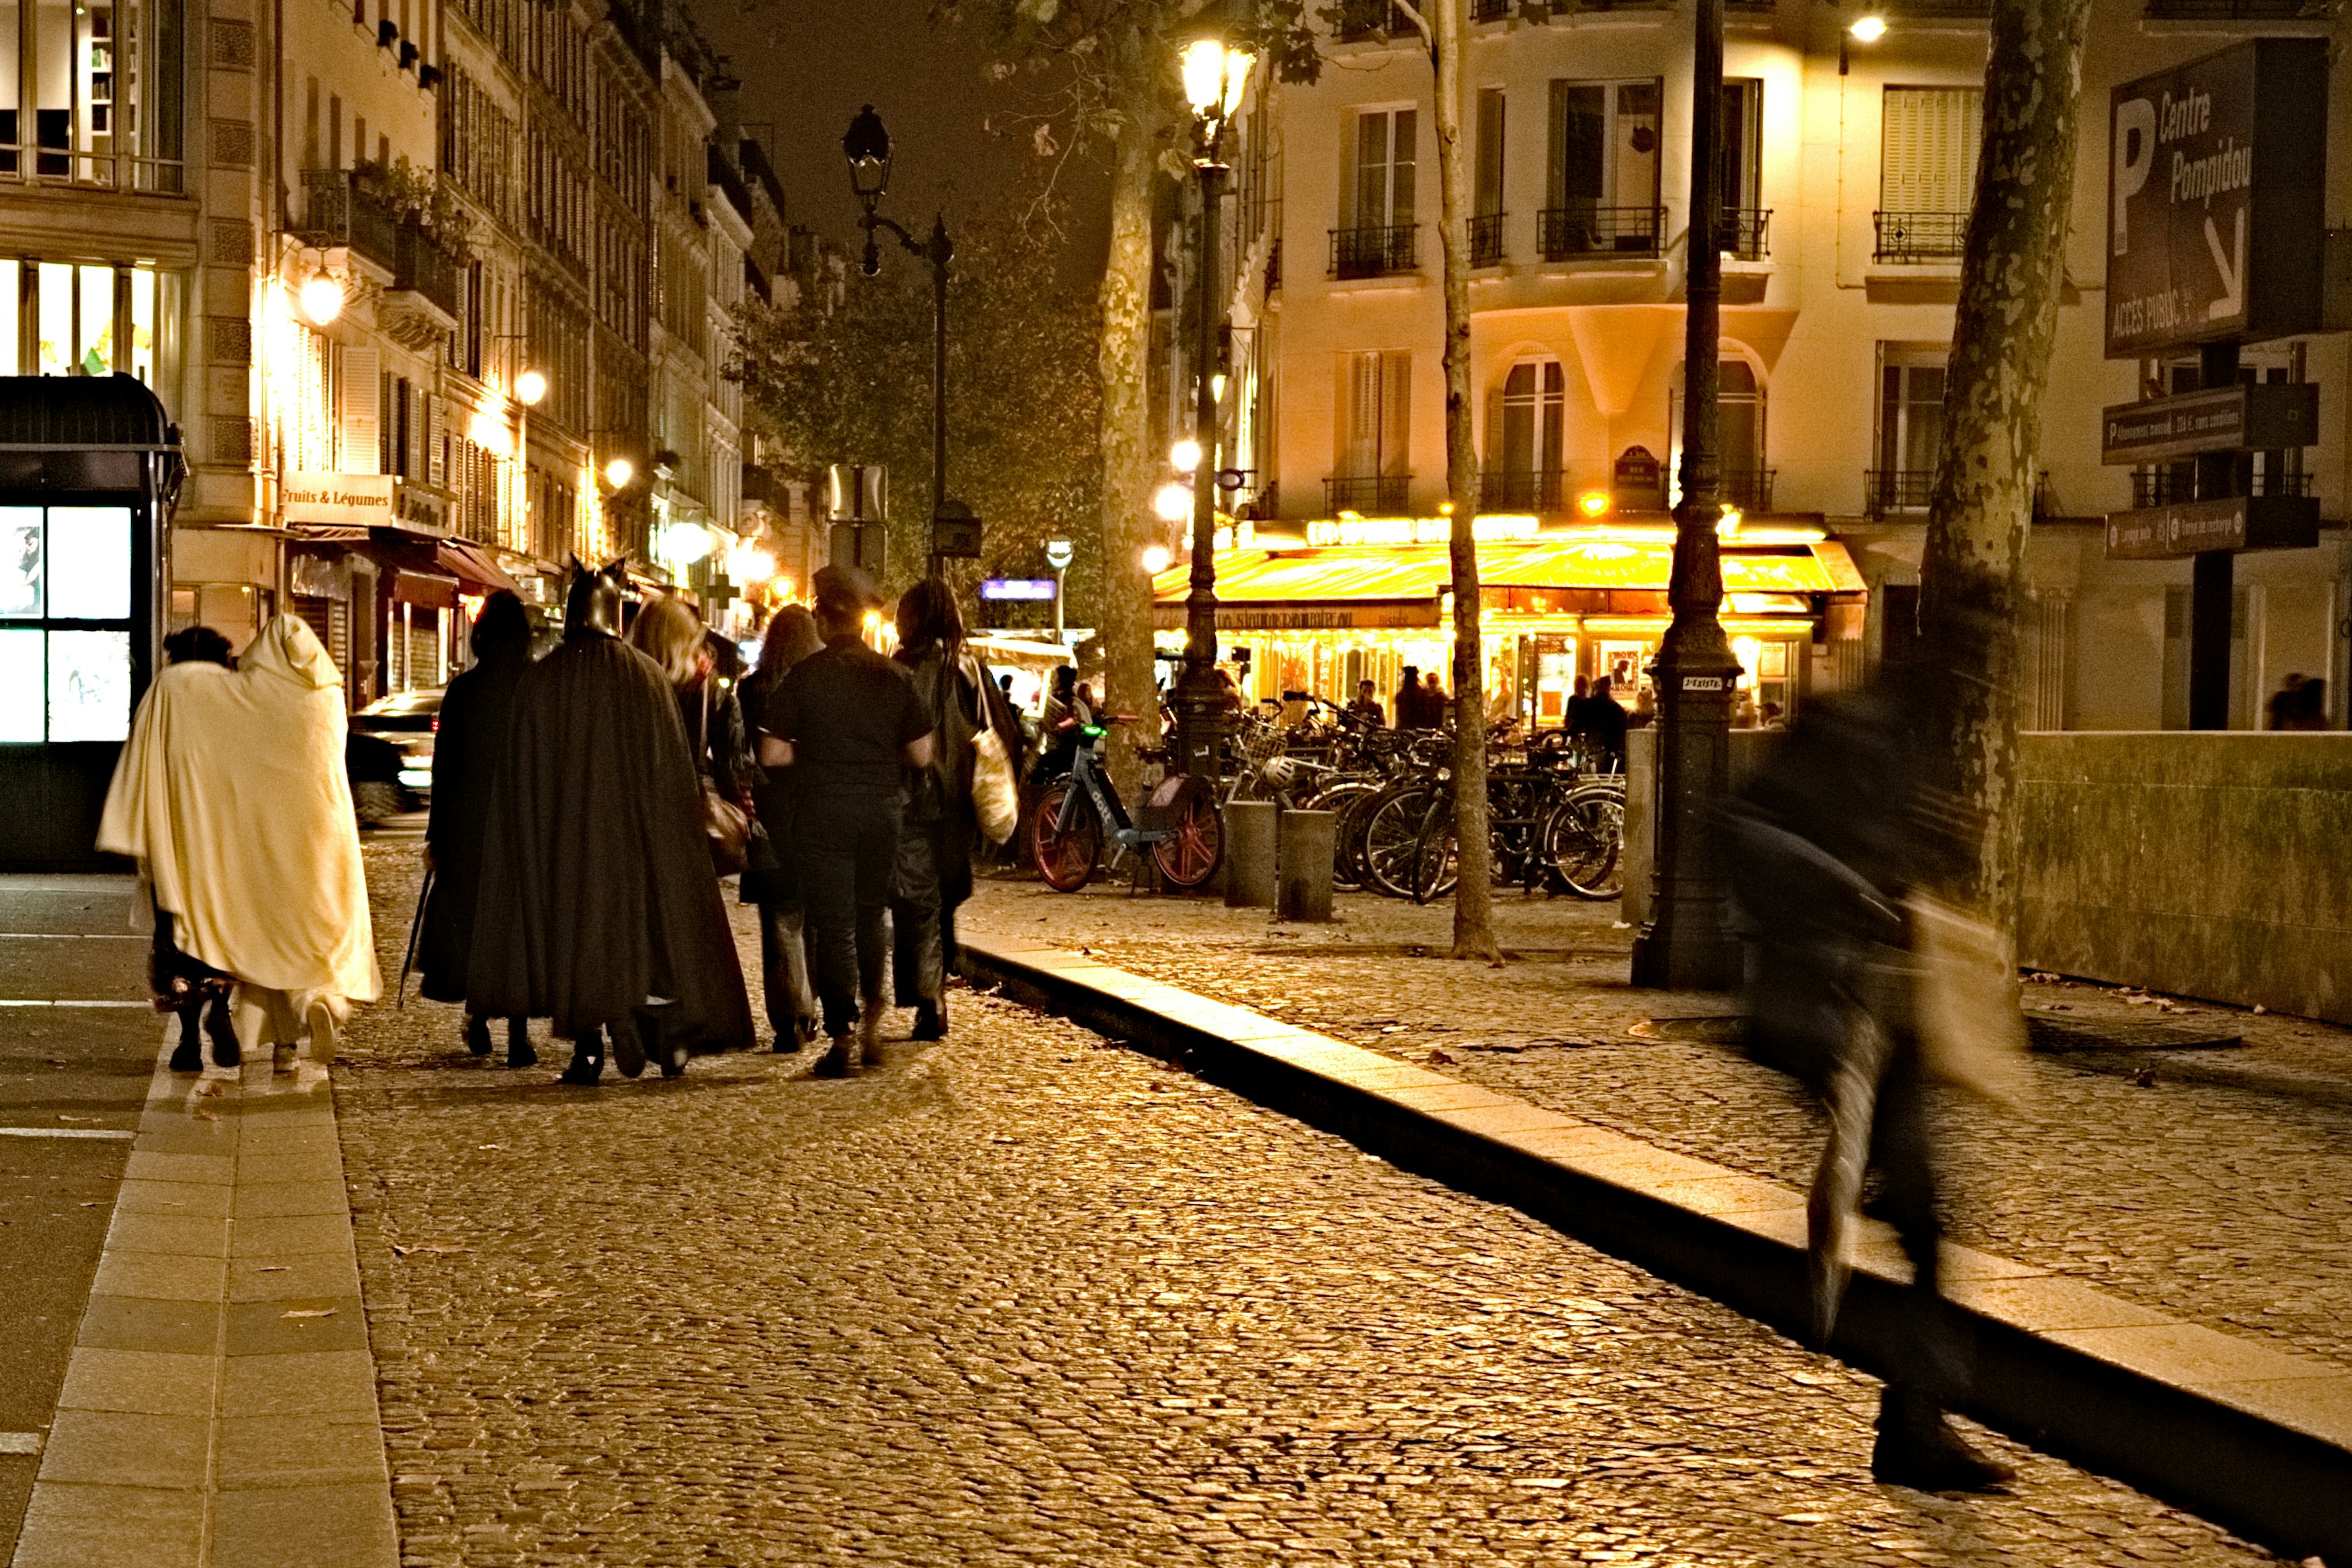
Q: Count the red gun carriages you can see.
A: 0